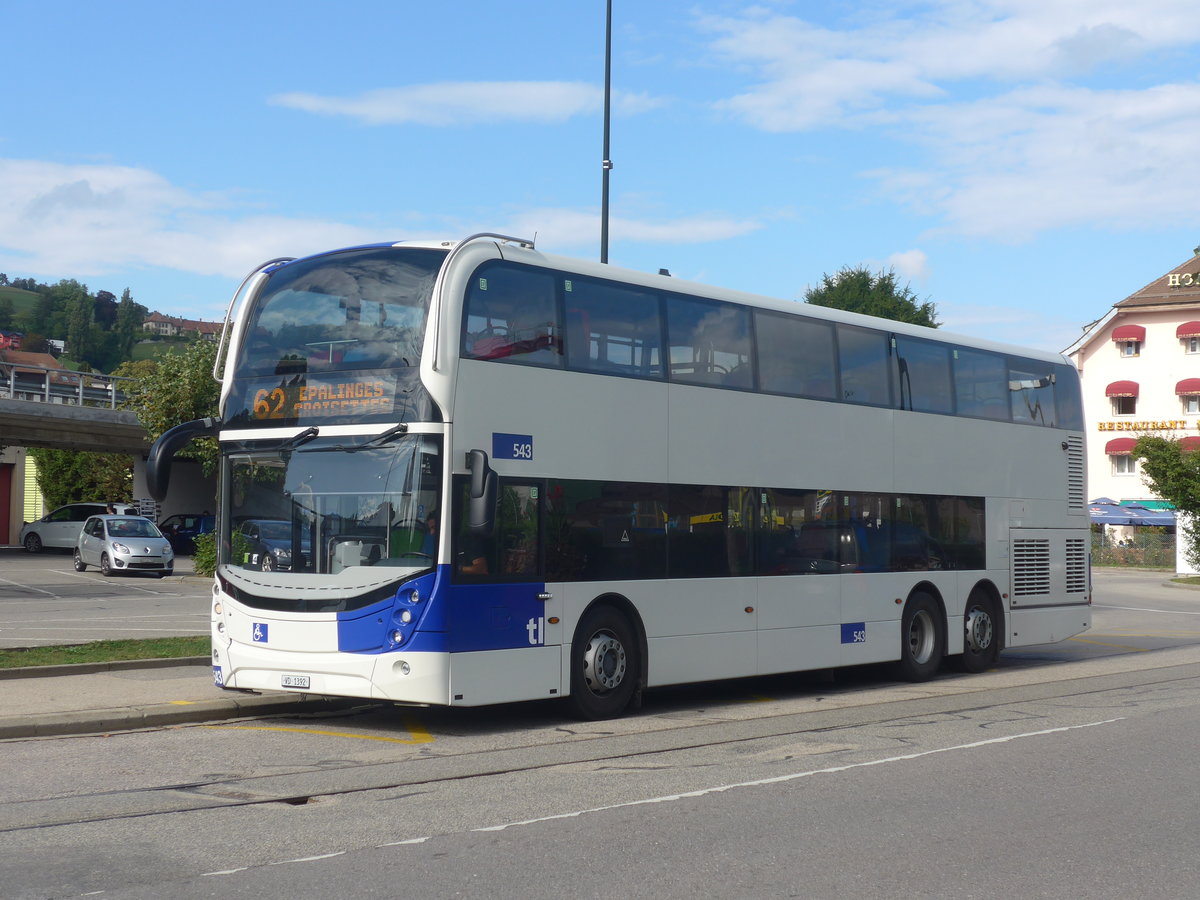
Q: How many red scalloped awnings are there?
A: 6